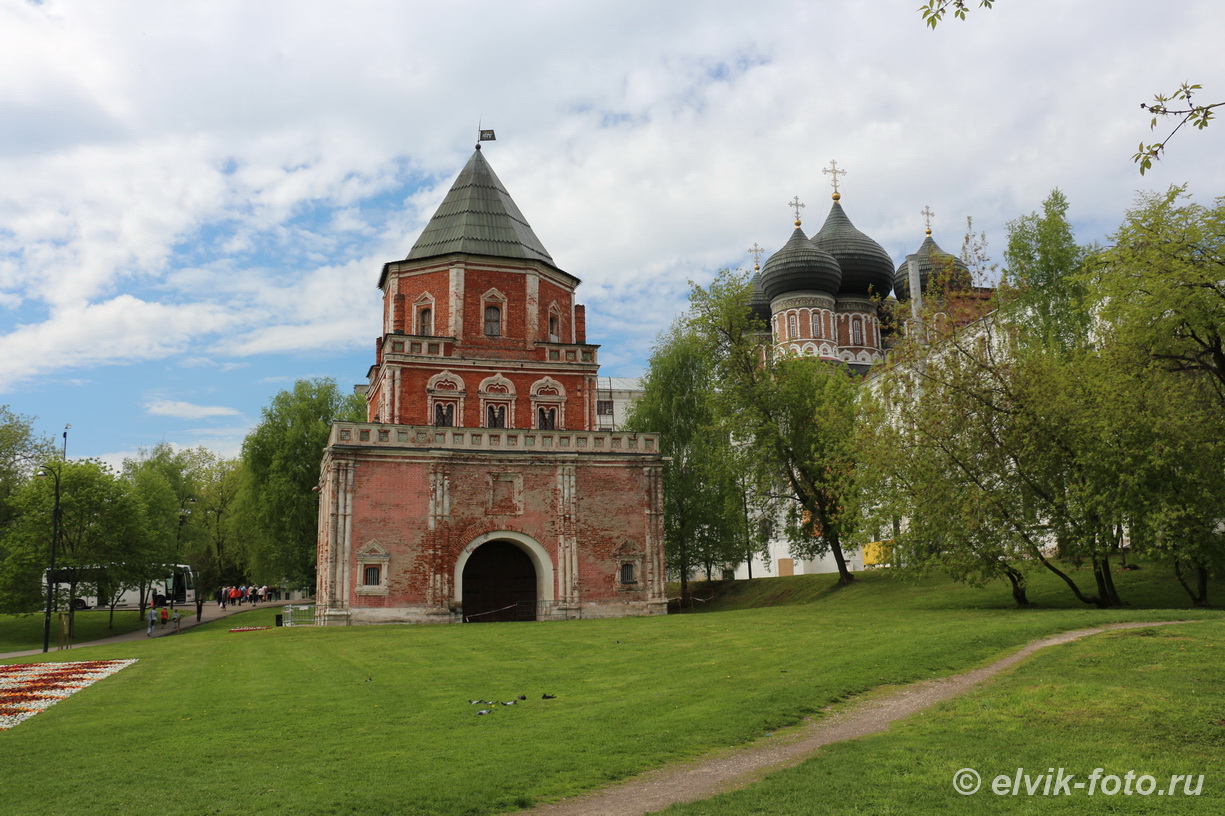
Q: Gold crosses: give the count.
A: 4